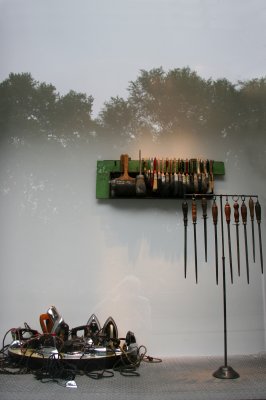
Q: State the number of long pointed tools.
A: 9